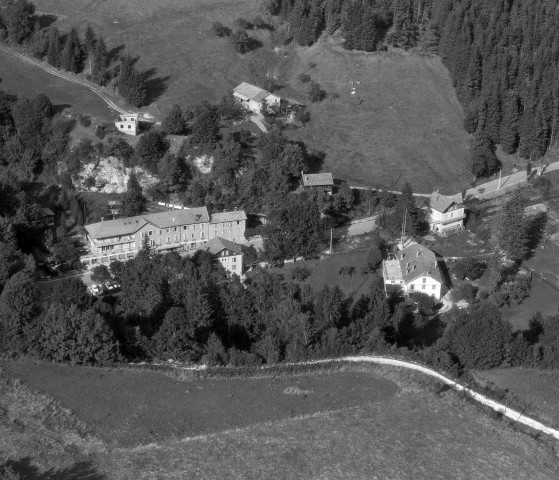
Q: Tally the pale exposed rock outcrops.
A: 2